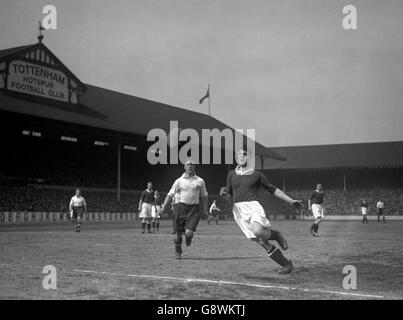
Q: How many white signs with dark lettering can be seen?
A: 1